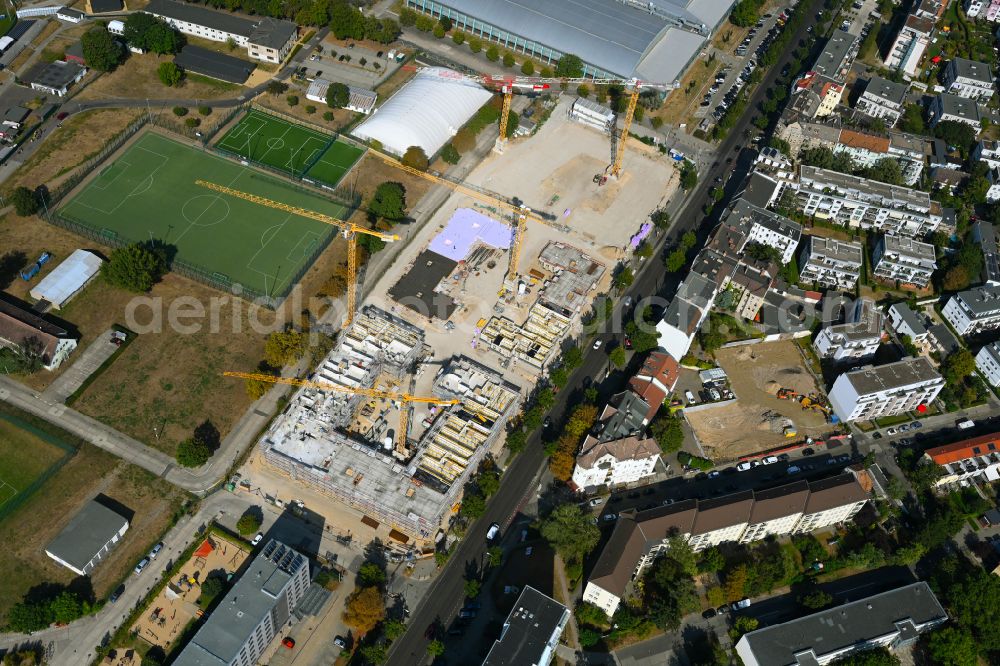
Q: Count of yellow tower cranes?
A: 5